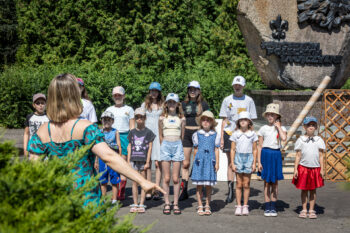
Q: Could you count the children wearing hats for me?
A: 13